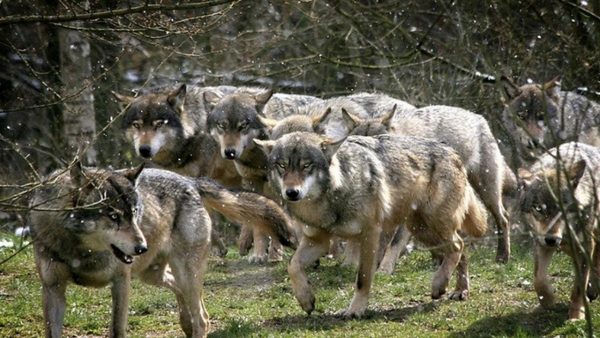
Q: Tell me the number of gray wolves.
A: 8